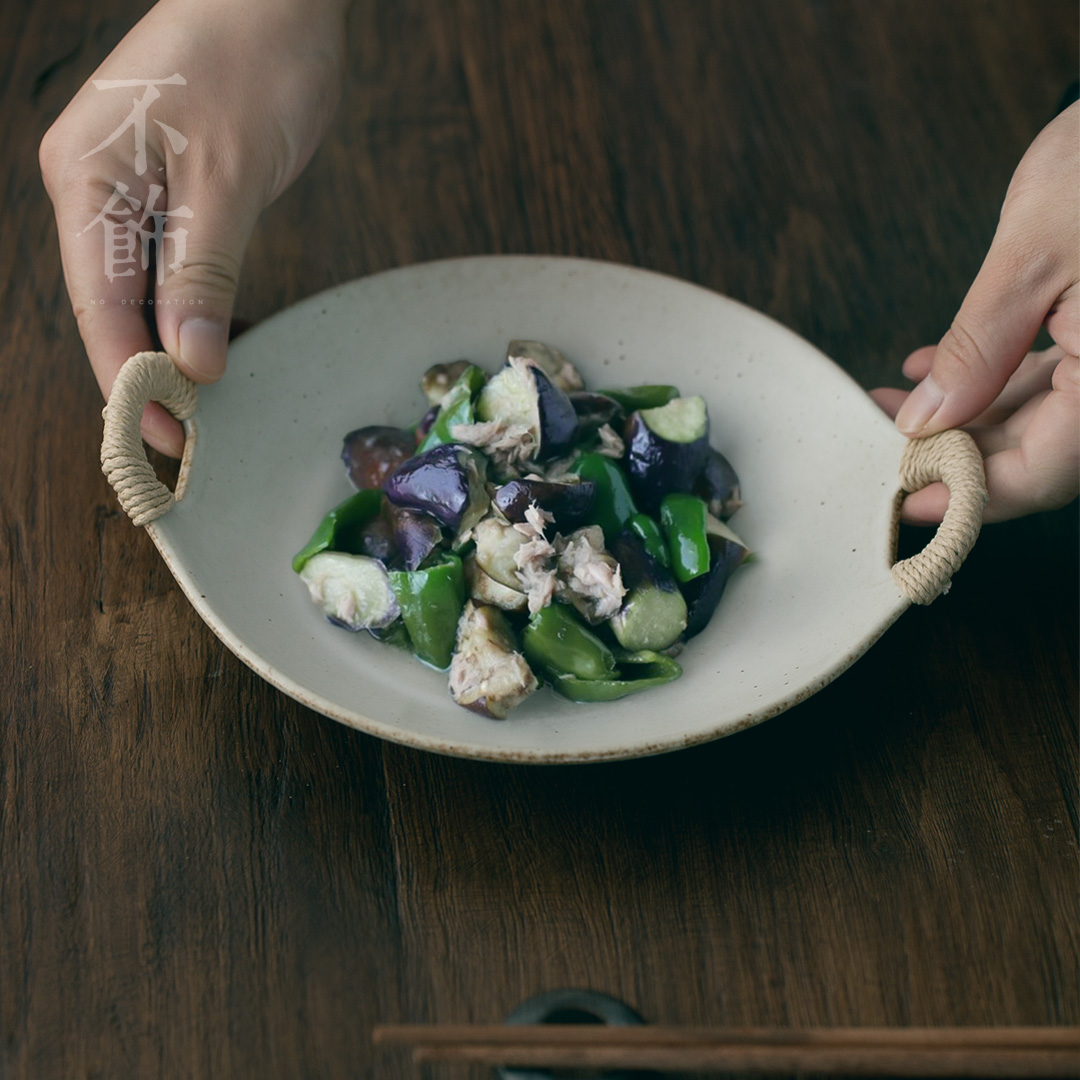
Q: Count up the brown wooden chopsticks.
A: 2